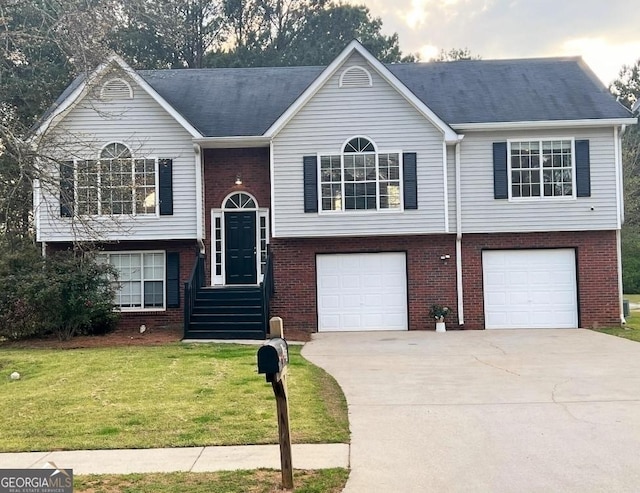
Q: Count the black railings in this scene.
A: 2